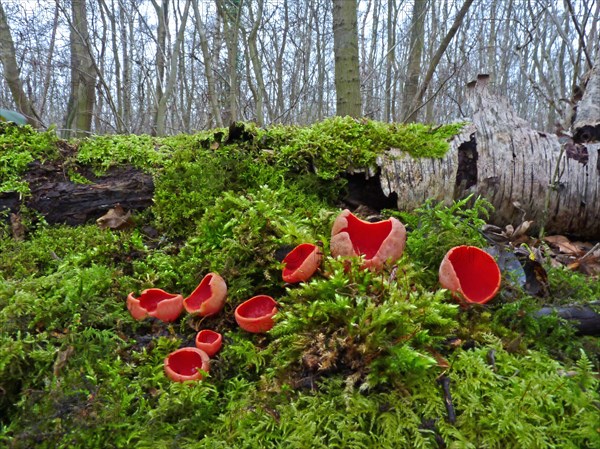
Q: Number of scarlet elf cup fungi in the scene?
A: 8